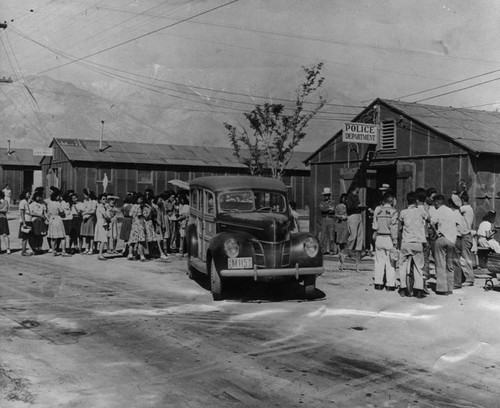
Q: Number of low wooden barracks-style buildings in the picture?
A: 3